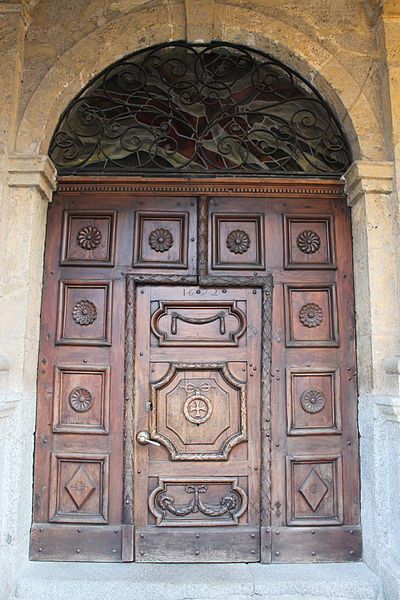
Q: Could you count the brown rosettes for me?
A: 8